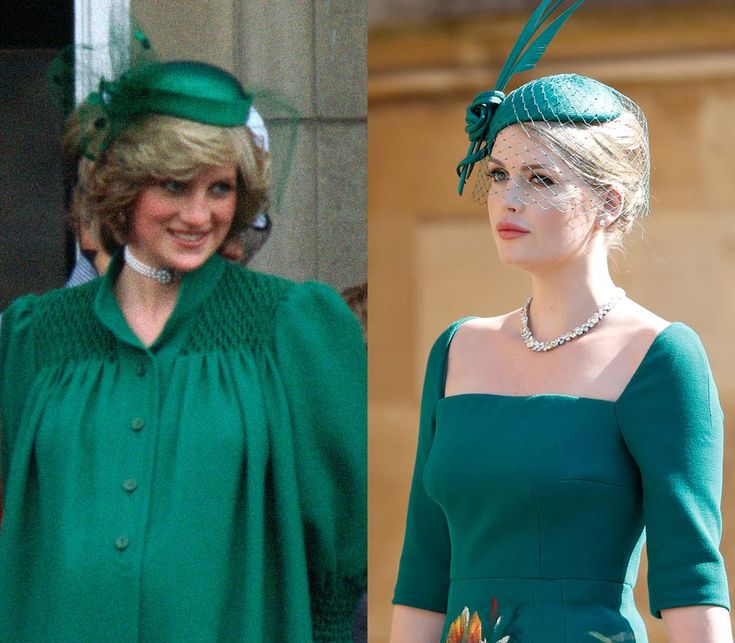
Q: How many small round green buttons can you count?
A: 4